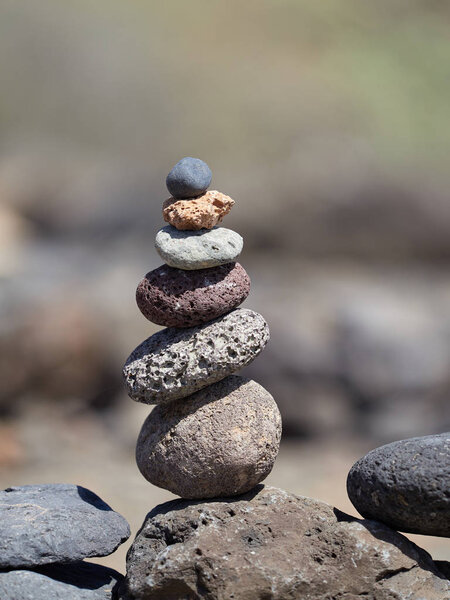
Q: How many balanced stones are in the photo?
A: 6